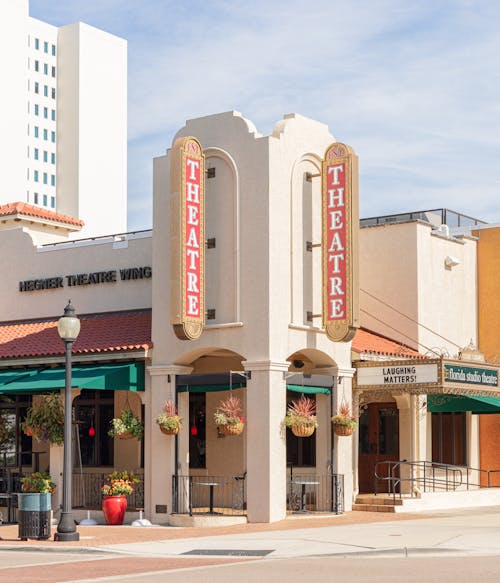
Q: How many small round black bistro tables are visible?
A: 2